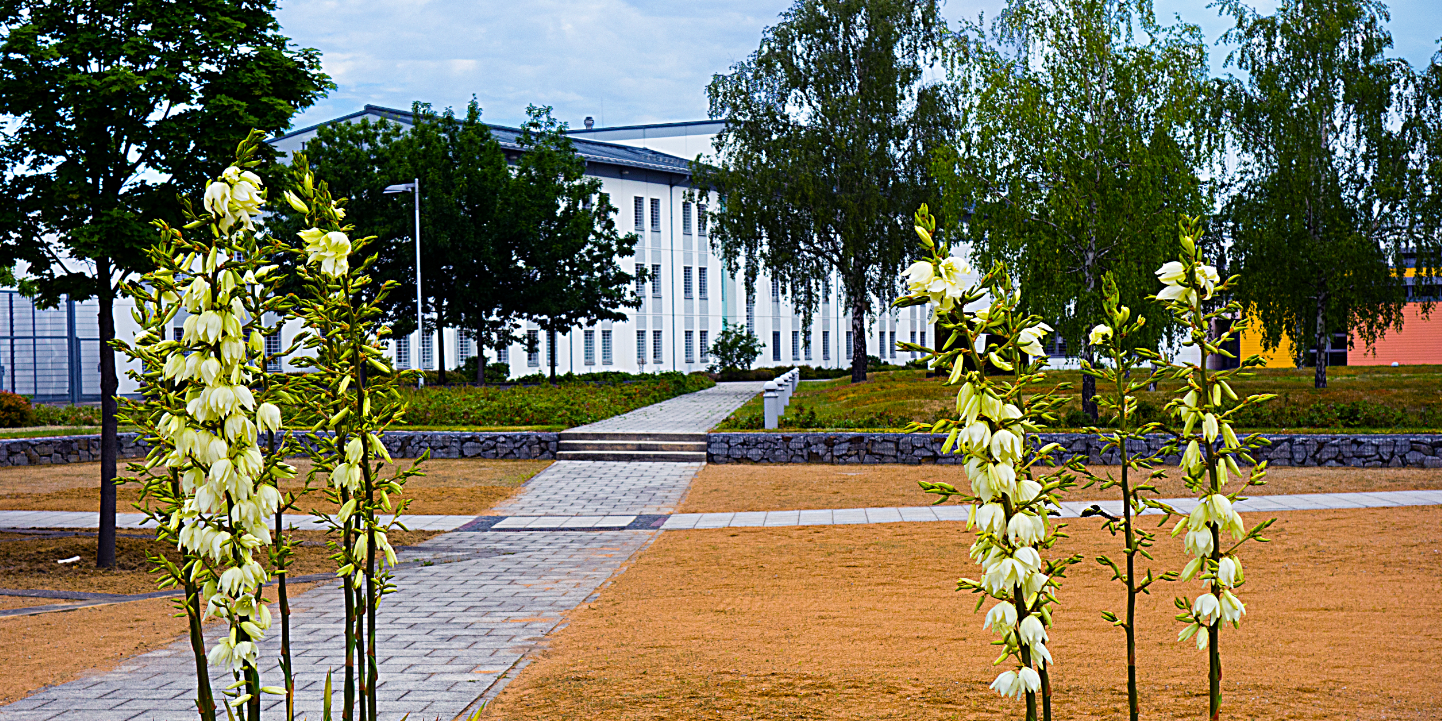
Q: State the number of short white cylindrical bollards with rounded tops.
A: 7